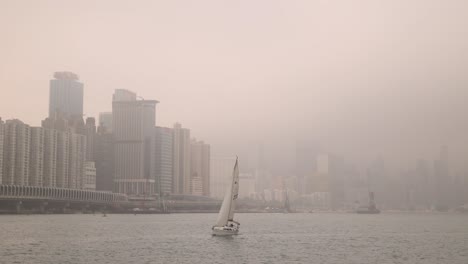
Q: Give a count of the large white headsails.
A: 1